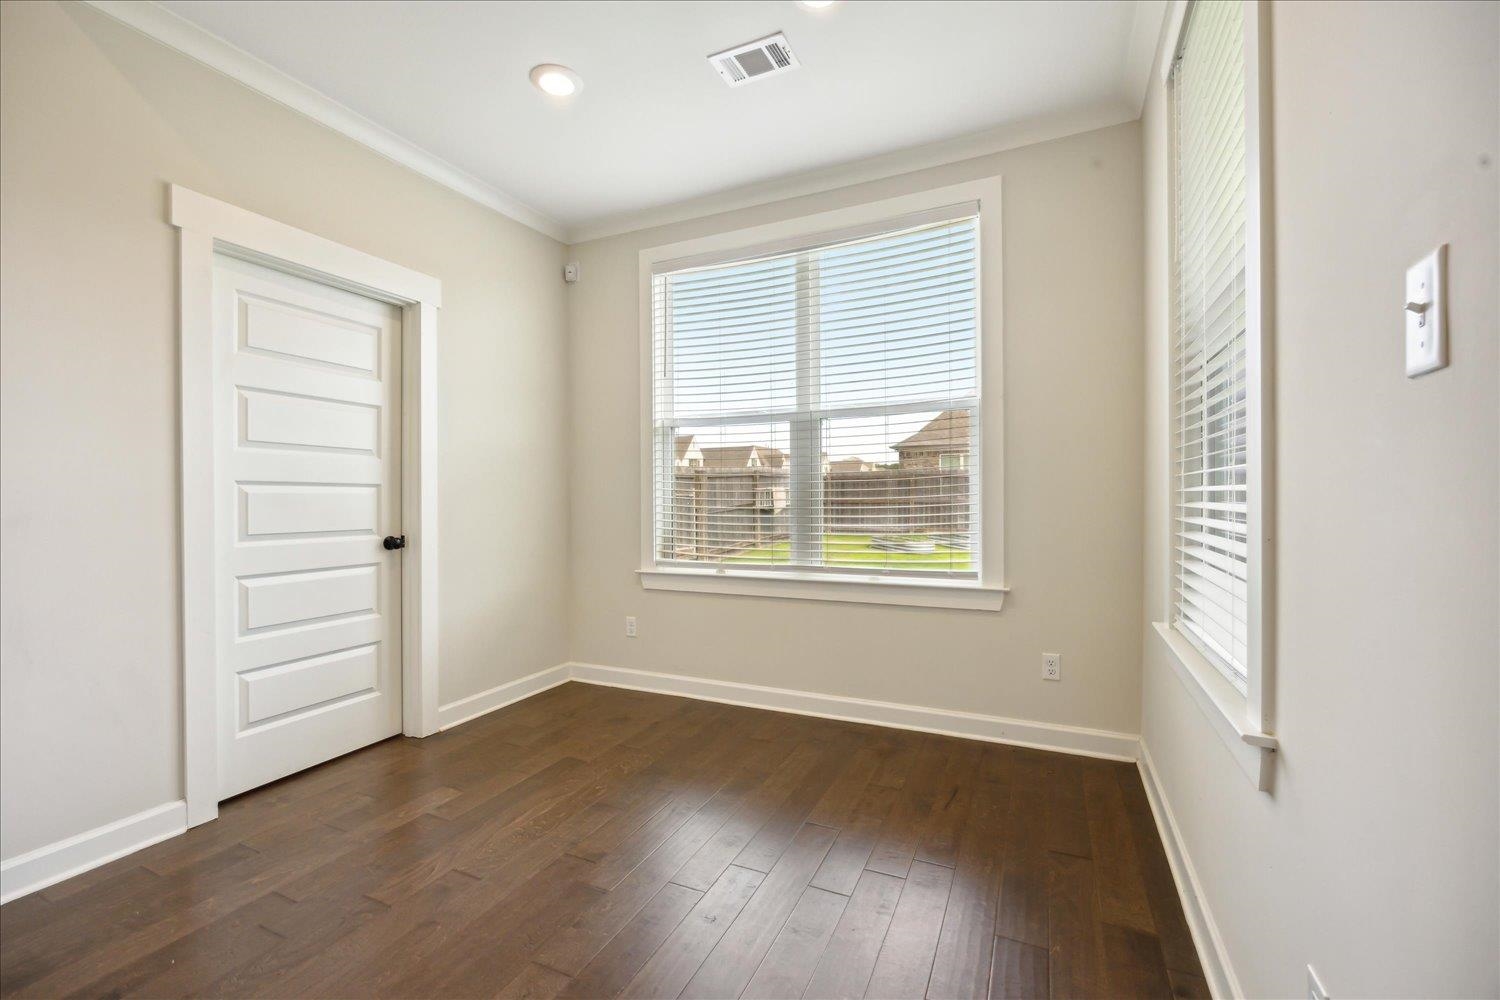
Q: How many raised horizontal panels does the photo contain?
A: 5